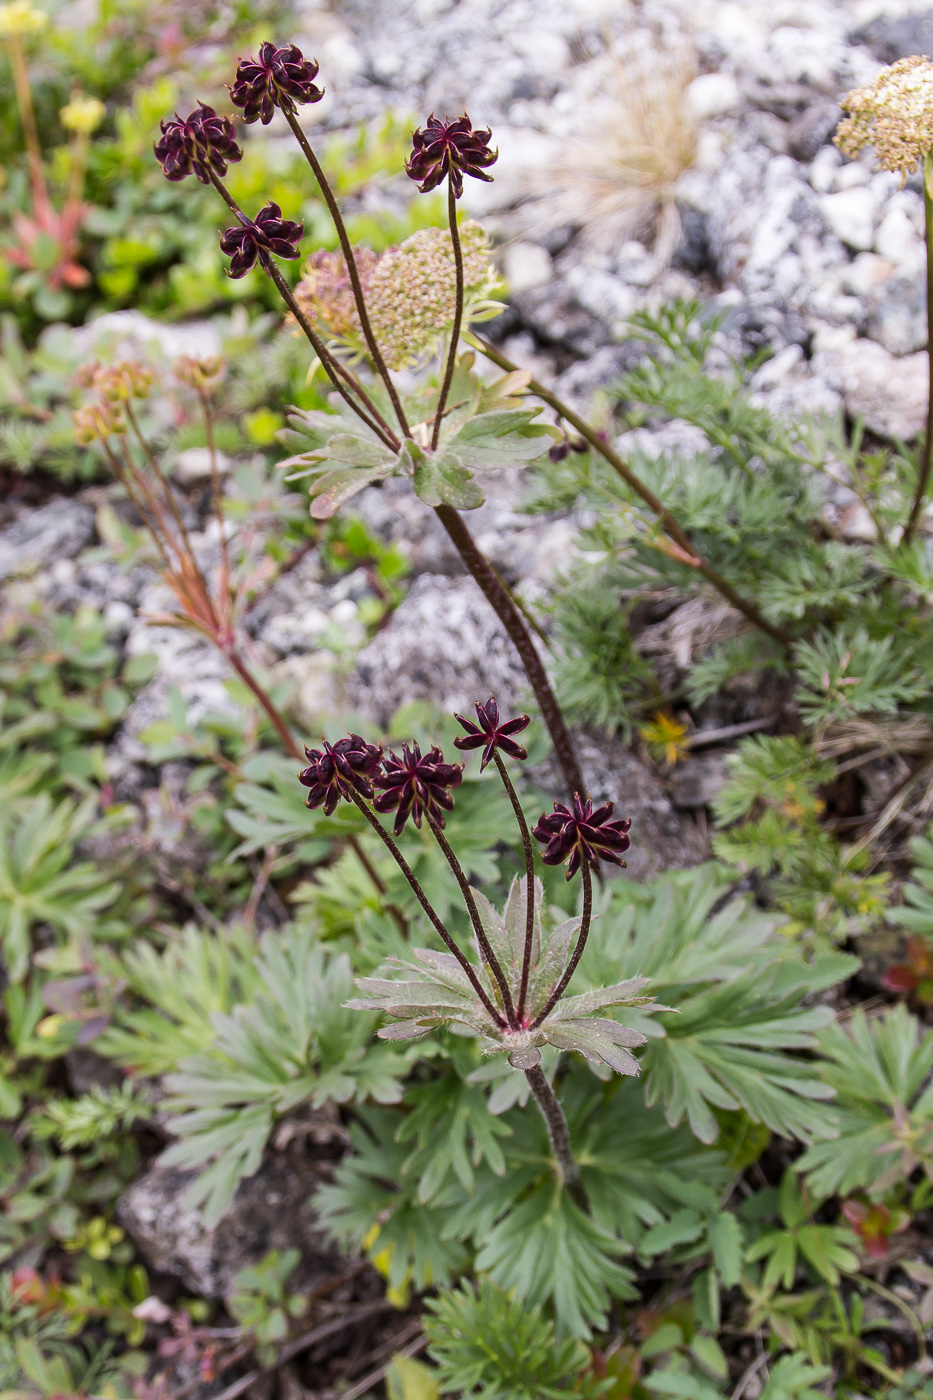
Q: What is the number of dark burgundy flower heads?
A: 8